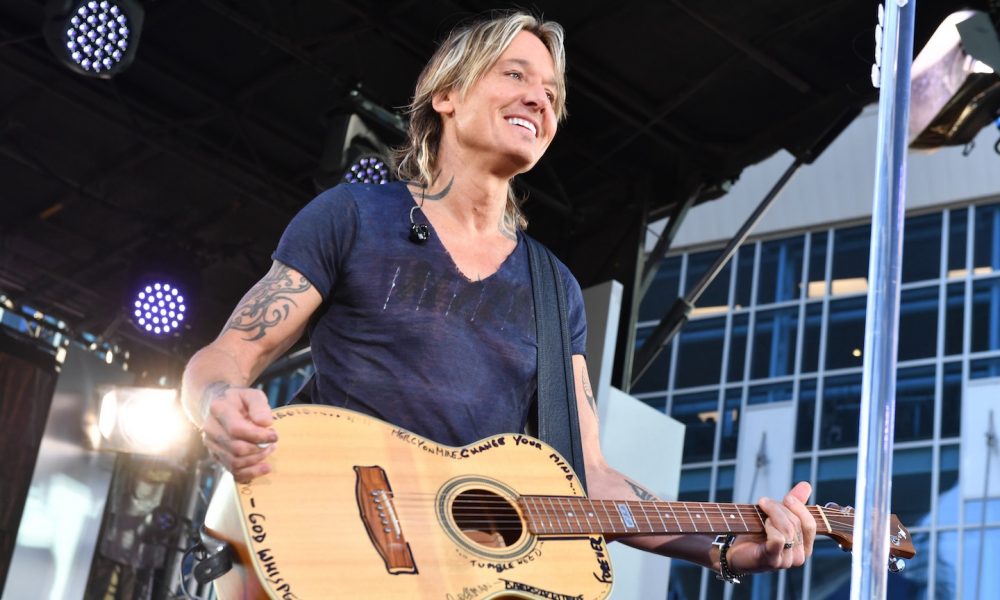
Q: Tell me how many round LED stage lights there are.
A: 3